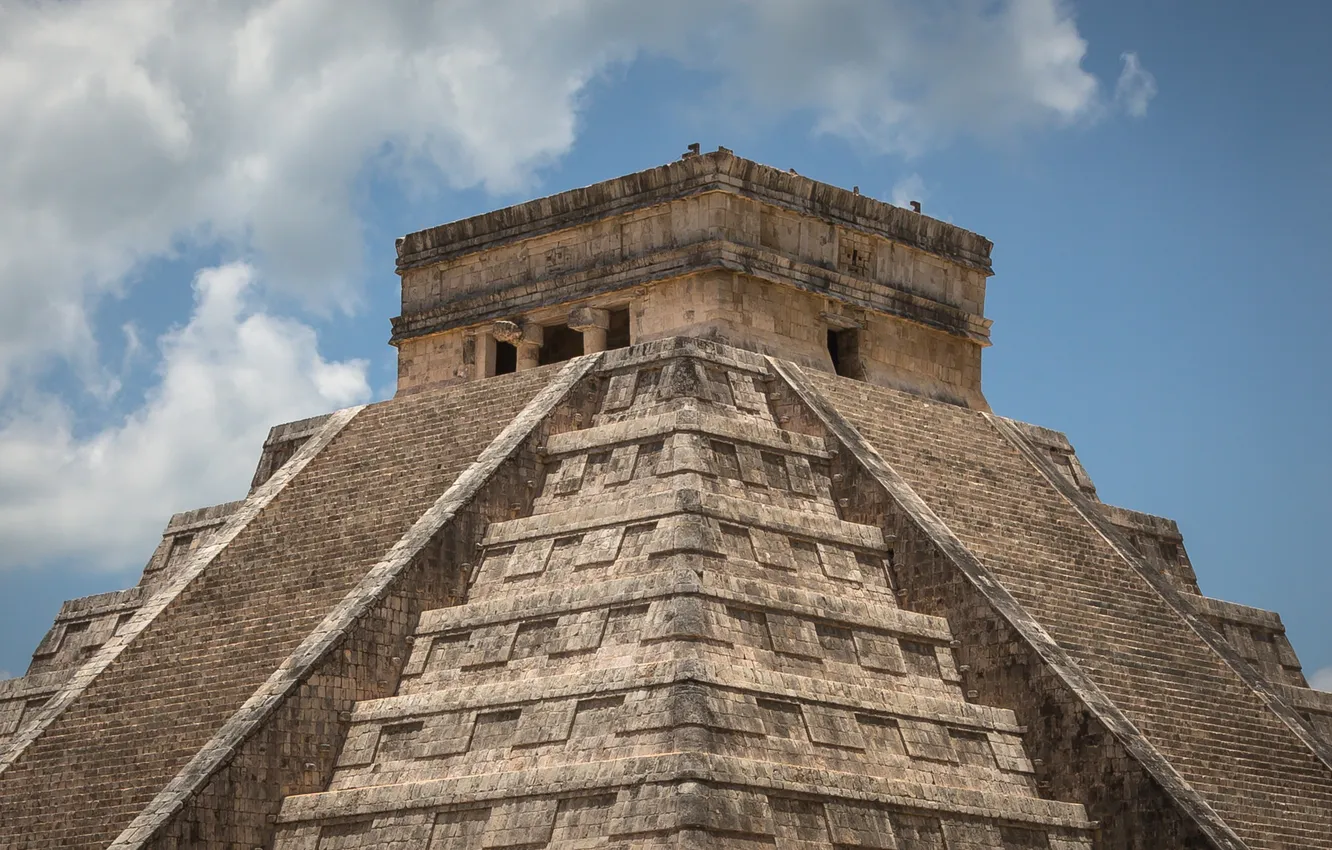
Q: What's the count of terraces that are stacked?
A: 6